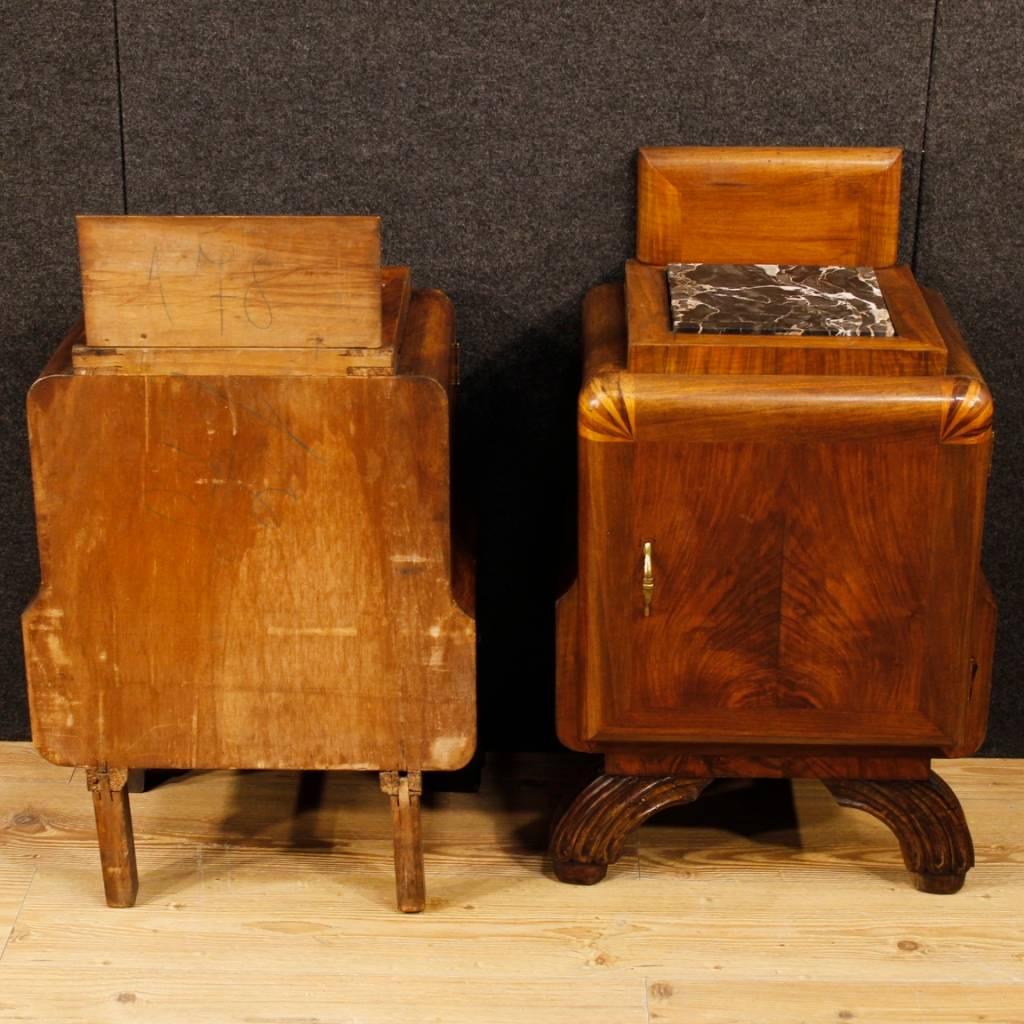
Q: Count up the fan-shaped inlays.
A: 2